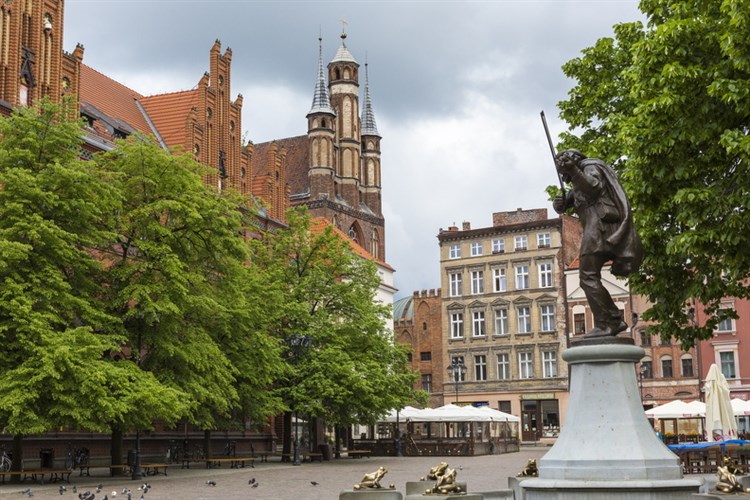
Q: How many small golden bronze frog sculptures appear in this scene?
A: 6